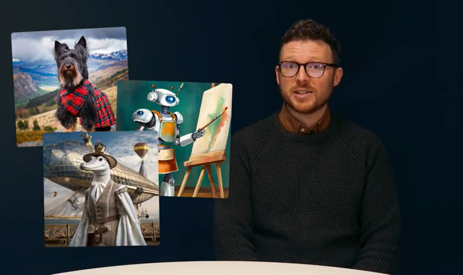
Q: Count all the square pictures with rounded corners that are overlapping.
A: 3